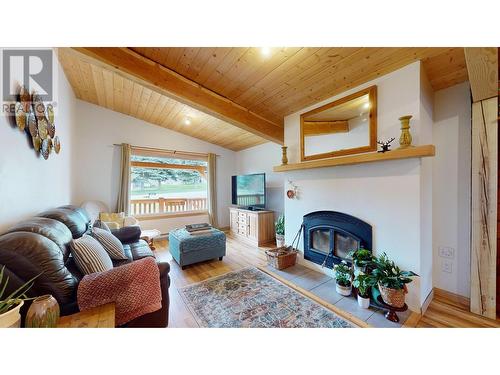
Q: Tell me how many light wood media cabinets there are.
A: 1